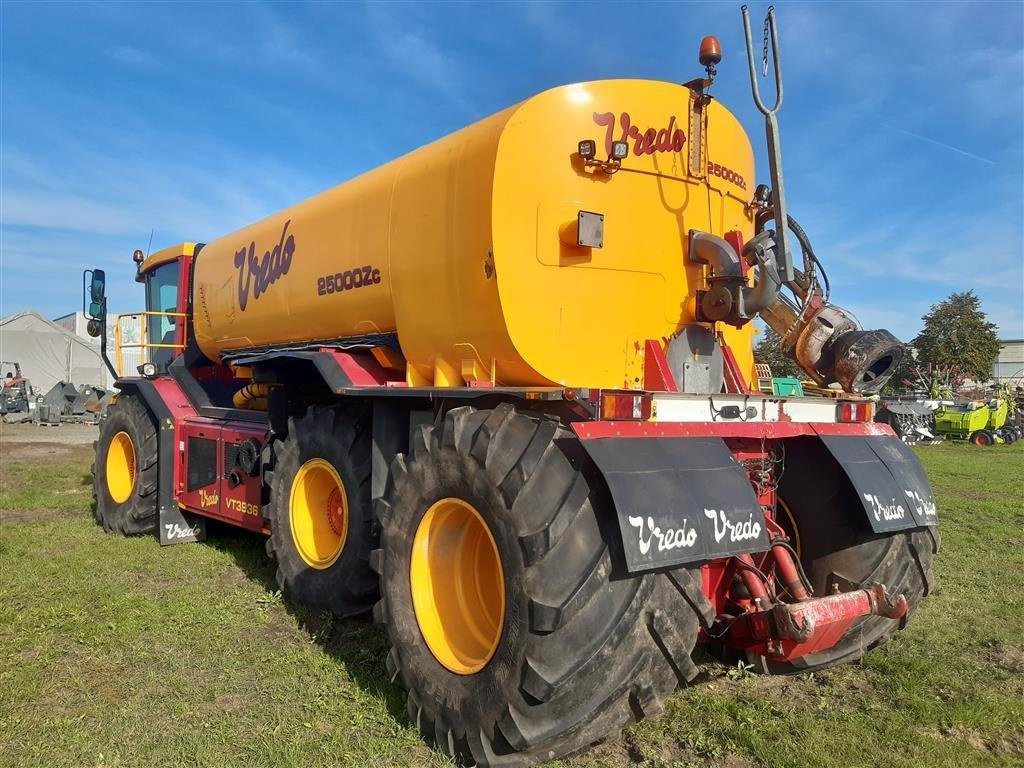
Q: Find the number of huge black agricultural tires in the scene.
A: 4